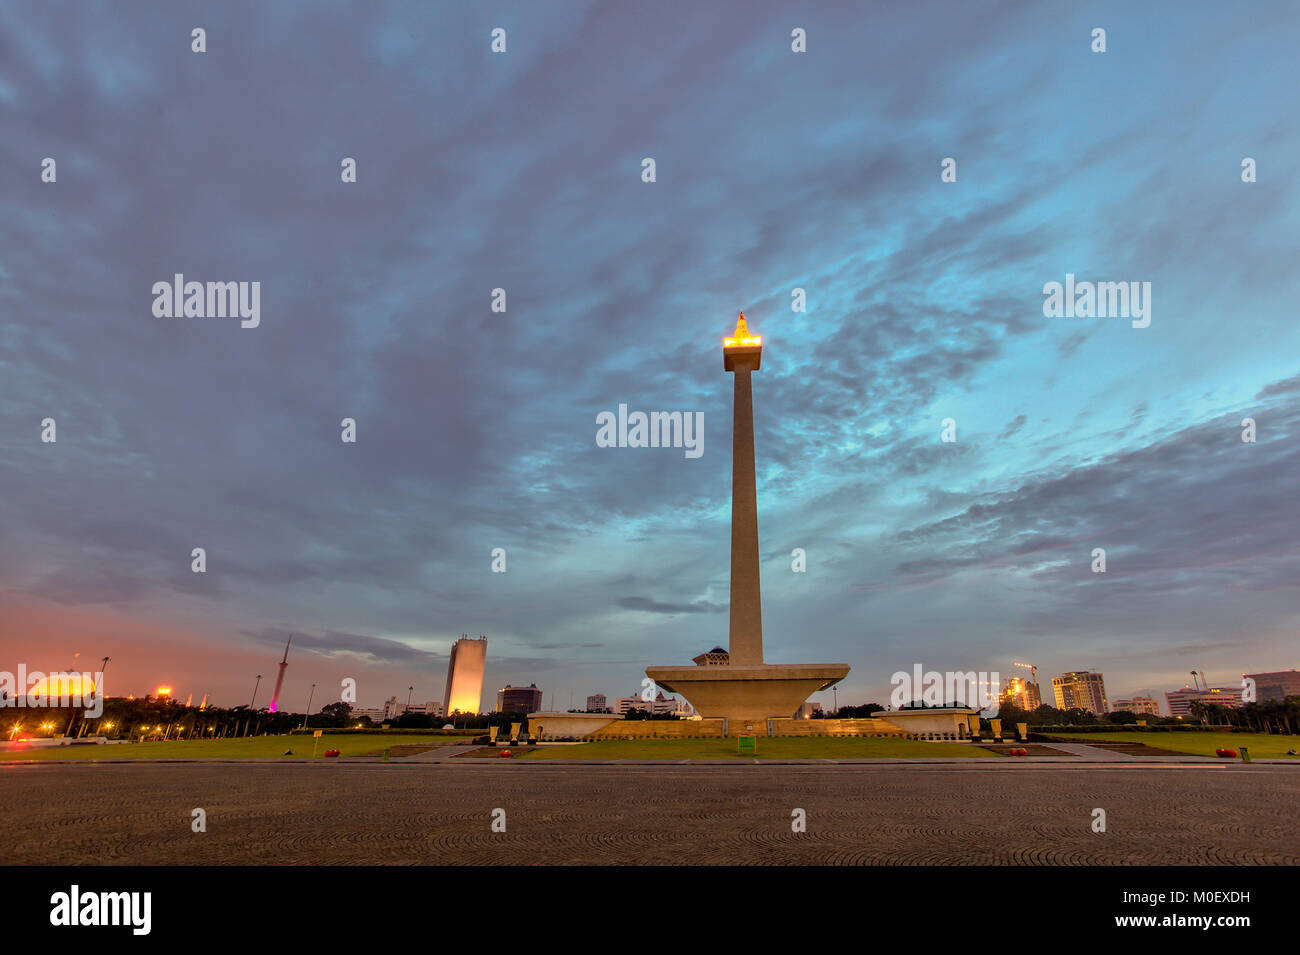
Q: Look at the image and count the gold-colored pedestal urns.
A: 6